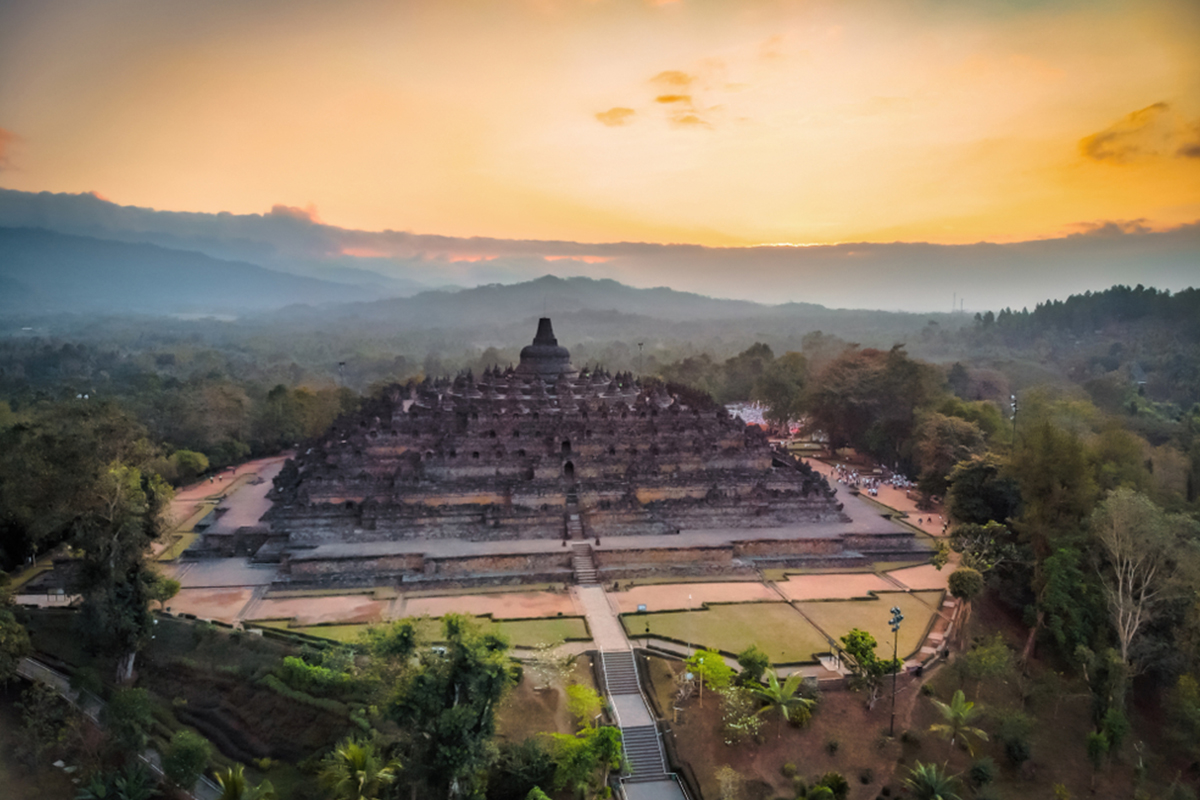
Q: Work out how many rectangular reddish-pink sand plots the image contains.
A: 6